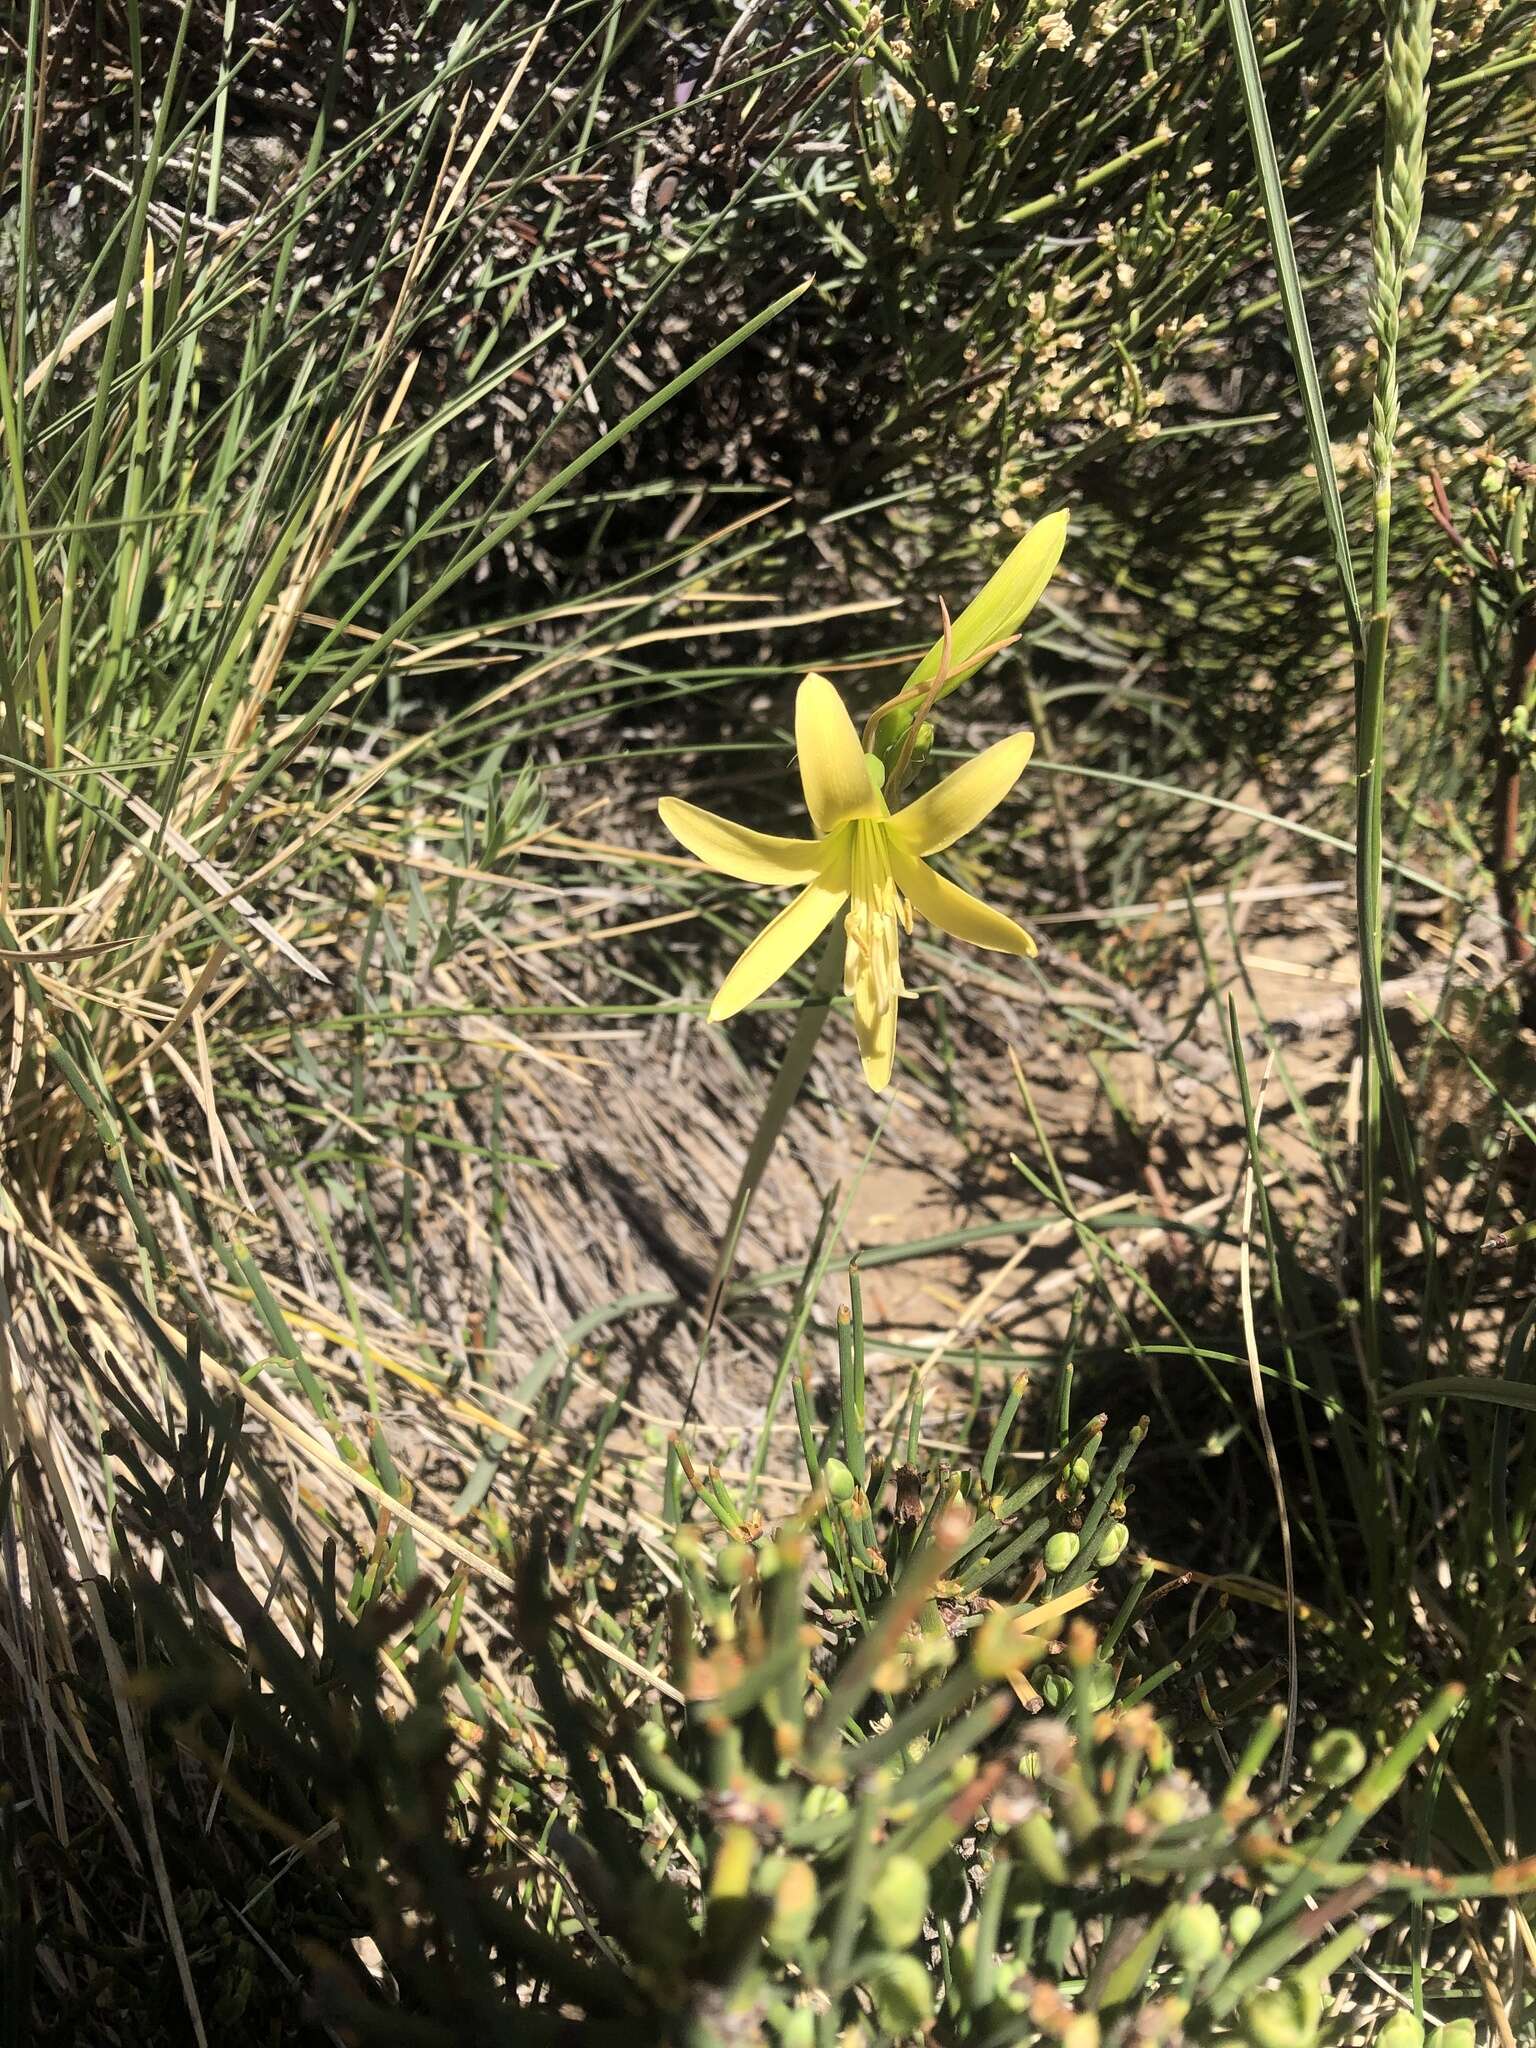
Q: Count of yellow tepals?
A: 6